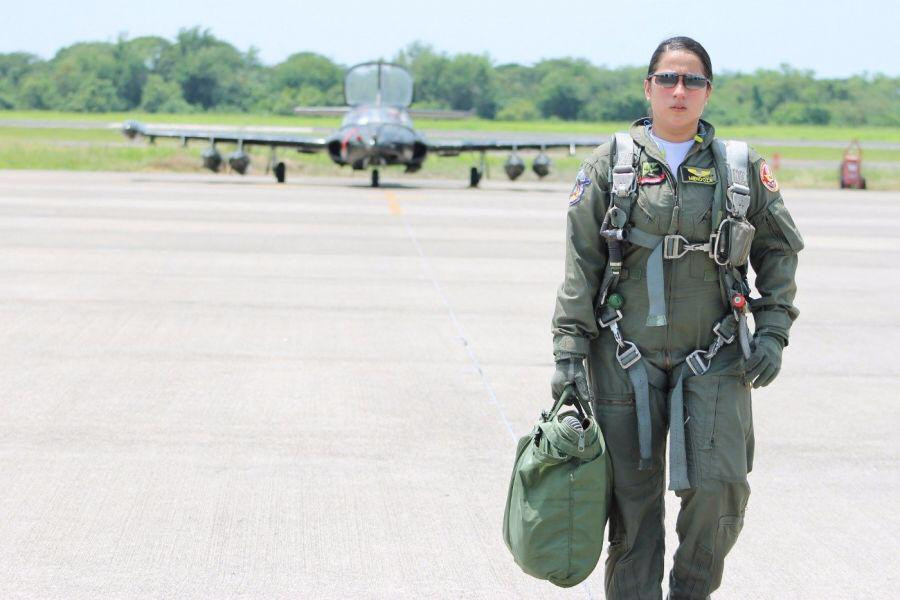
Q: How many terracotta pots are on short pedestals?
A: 0